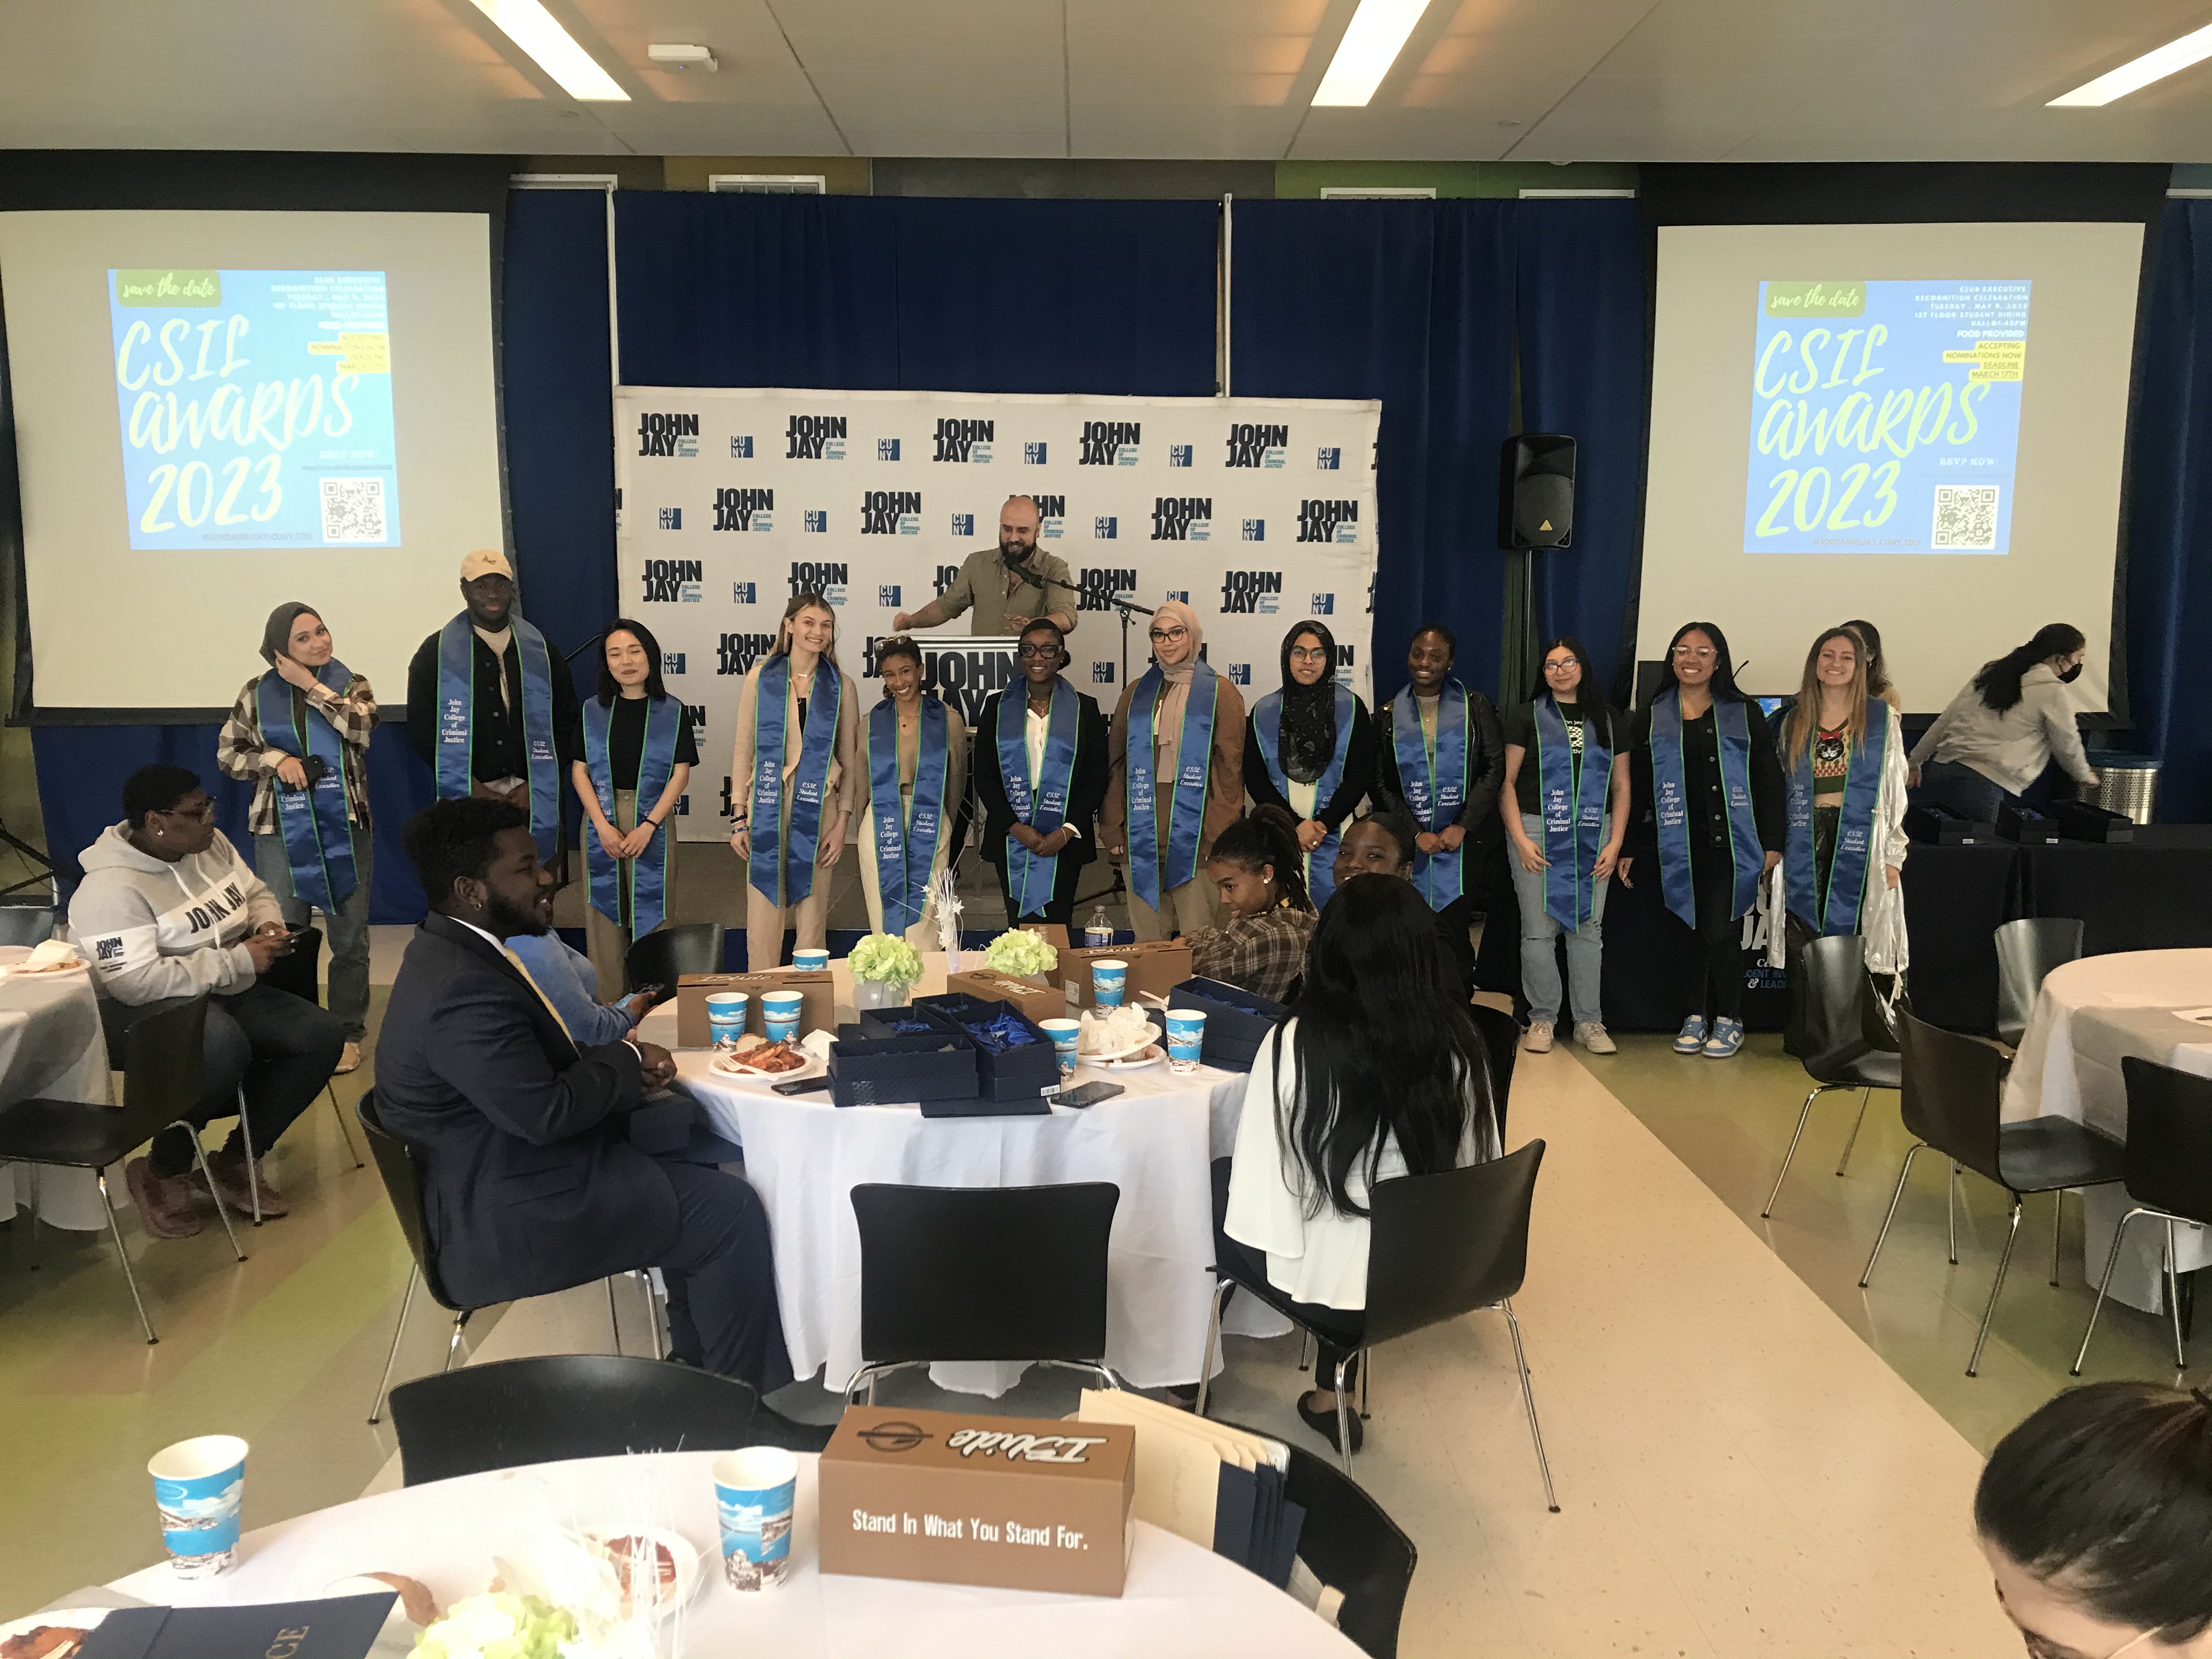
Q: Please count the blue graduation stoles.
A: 12